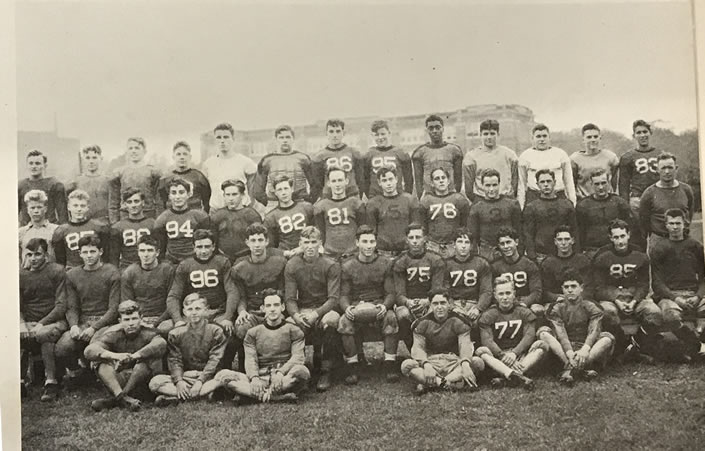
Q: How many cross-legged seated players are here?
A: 6